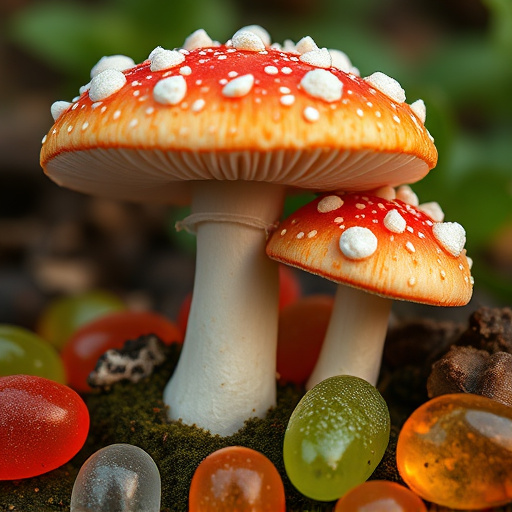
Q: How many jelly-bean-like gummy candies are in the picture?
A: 12